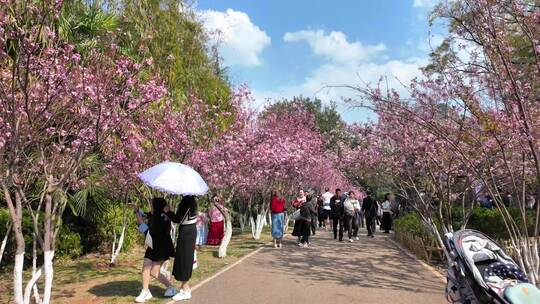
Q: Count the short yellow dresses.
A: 0